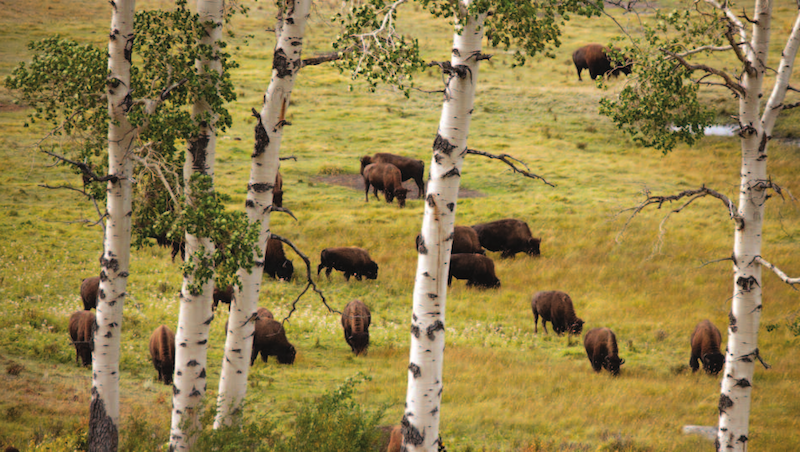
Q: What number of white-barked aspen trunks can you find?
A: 5